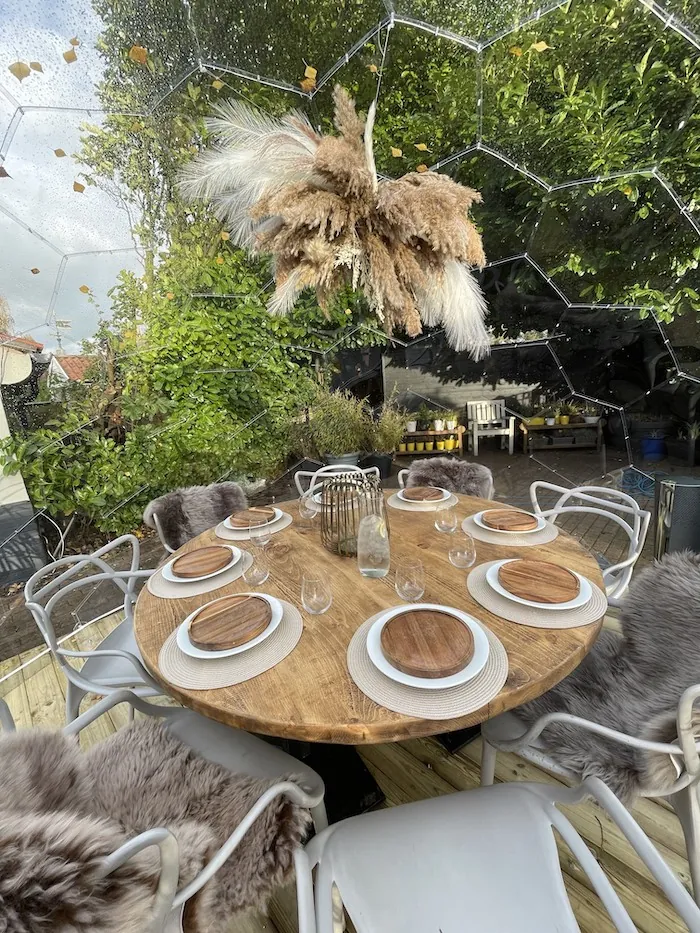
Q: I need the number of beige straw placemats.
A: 8